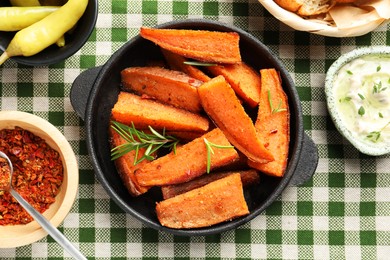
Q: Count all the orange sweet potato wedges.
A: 11